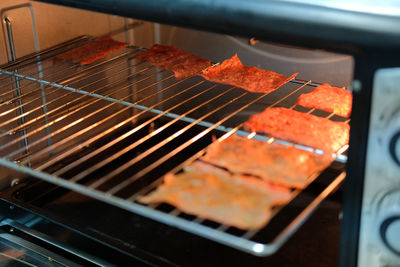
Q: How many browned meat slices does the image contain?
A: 7